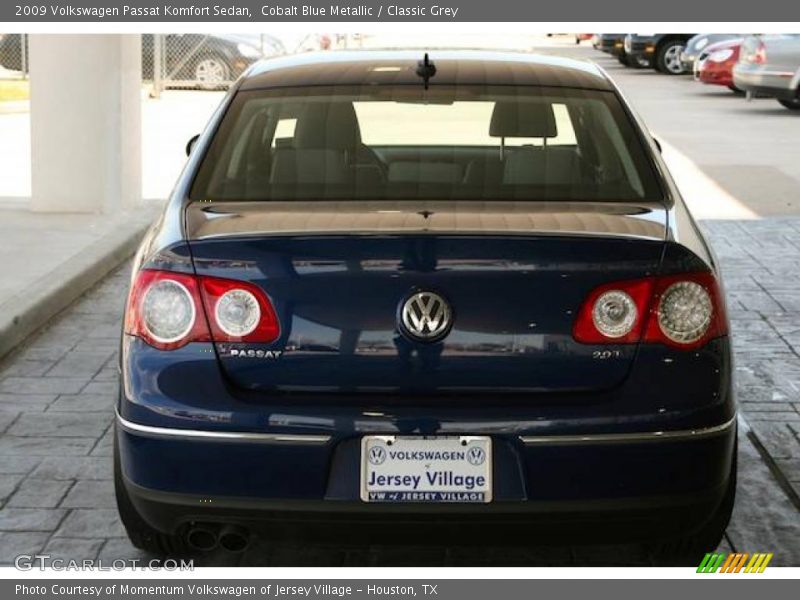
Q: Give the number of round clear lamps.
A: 4